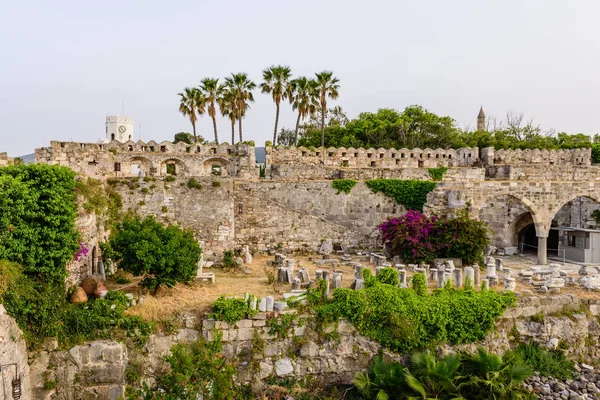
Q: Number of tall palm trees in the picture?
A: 7